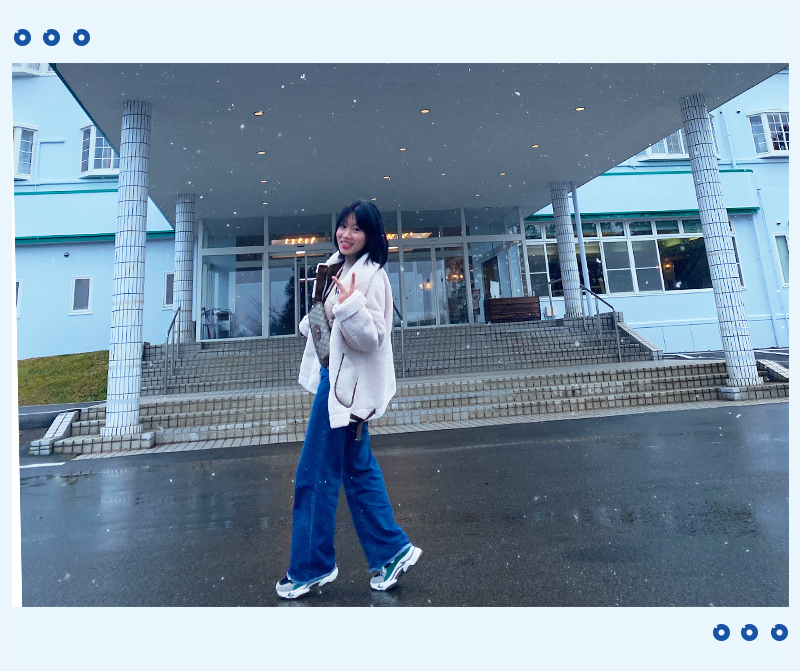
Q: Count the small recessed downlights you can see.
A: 12